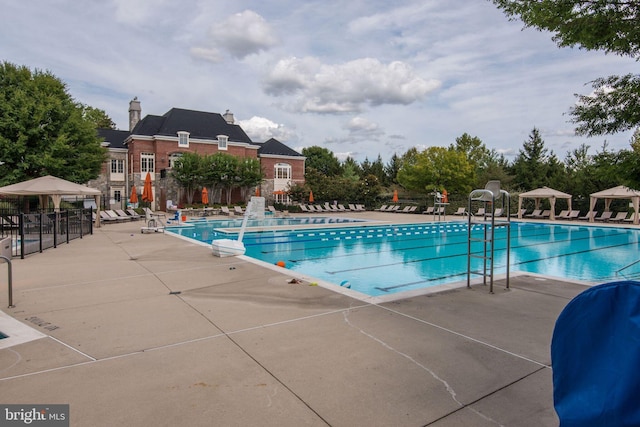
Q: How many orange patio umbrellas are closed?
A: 7